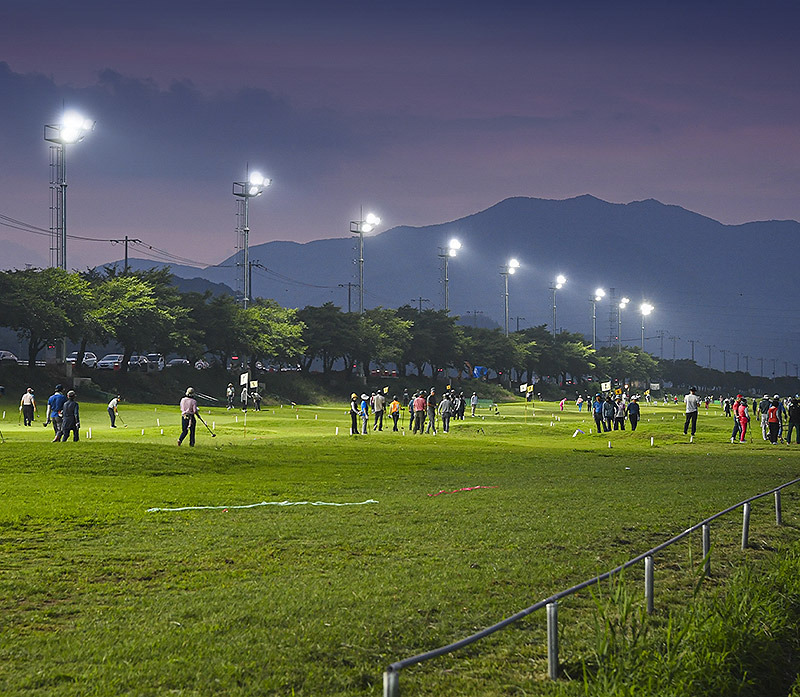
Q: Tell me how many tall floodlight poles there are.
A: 9